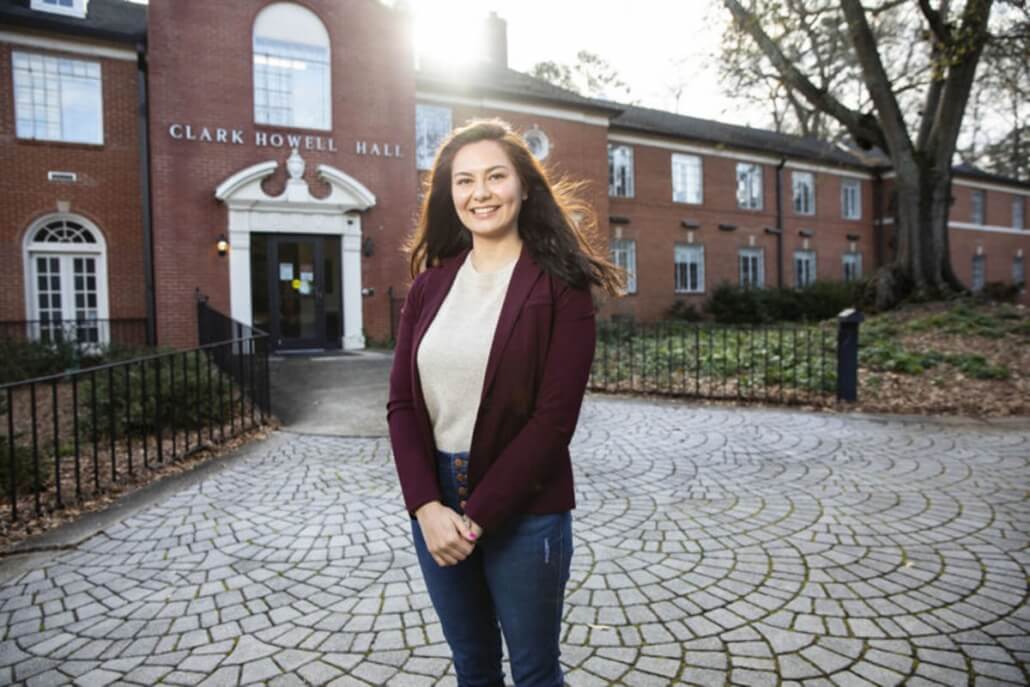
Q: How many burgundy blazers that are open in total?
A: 1